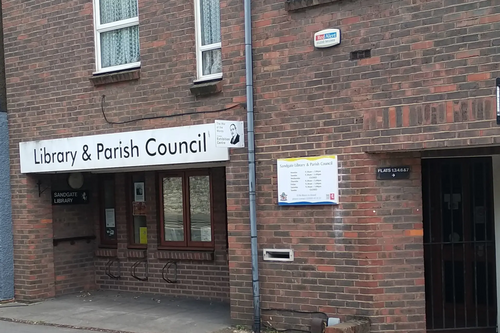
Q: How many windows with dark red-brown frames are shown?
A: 3